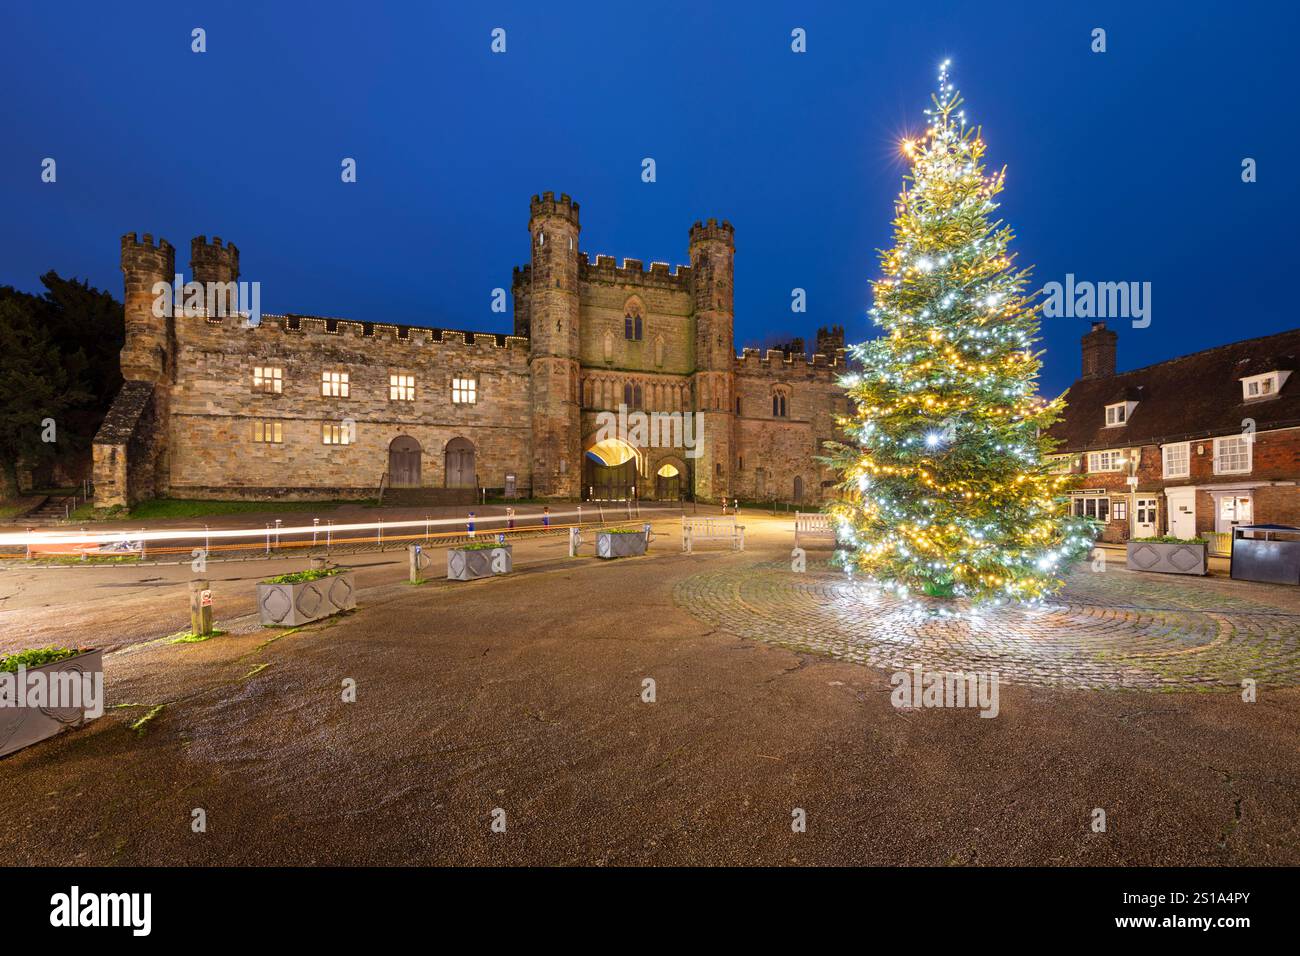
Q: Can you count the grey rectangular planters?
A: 5